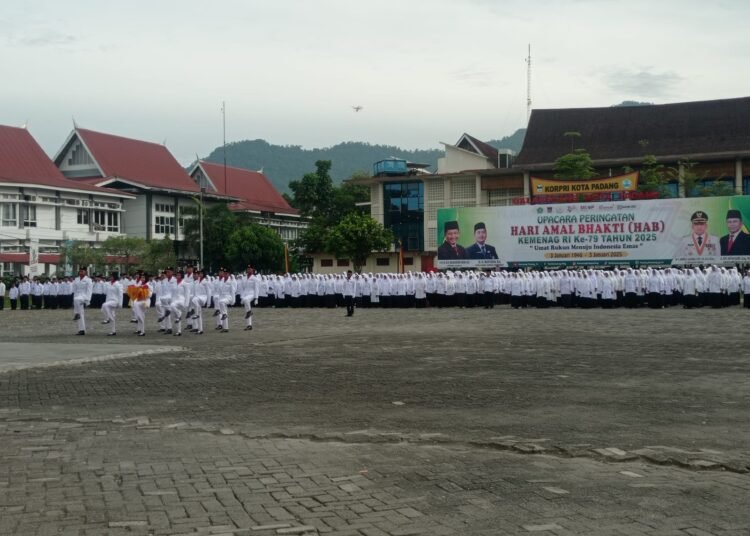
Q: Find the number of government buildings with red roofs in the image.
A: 3